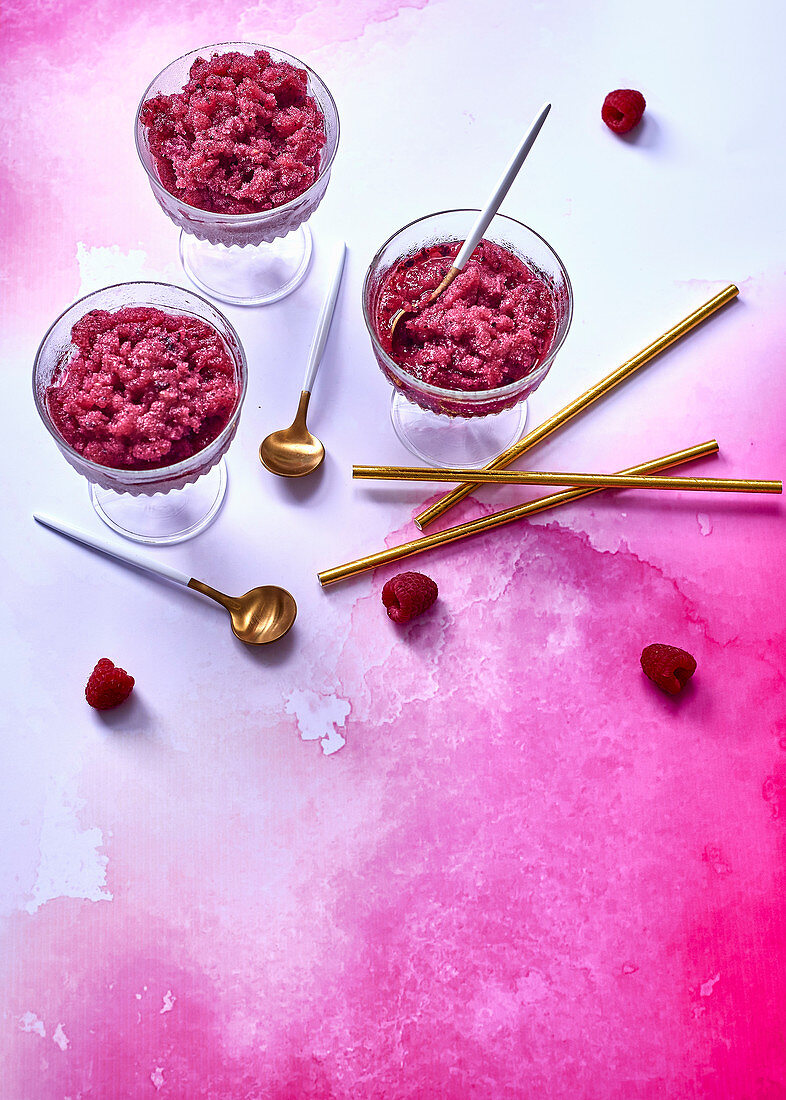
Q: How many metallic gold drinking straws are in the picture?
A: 3